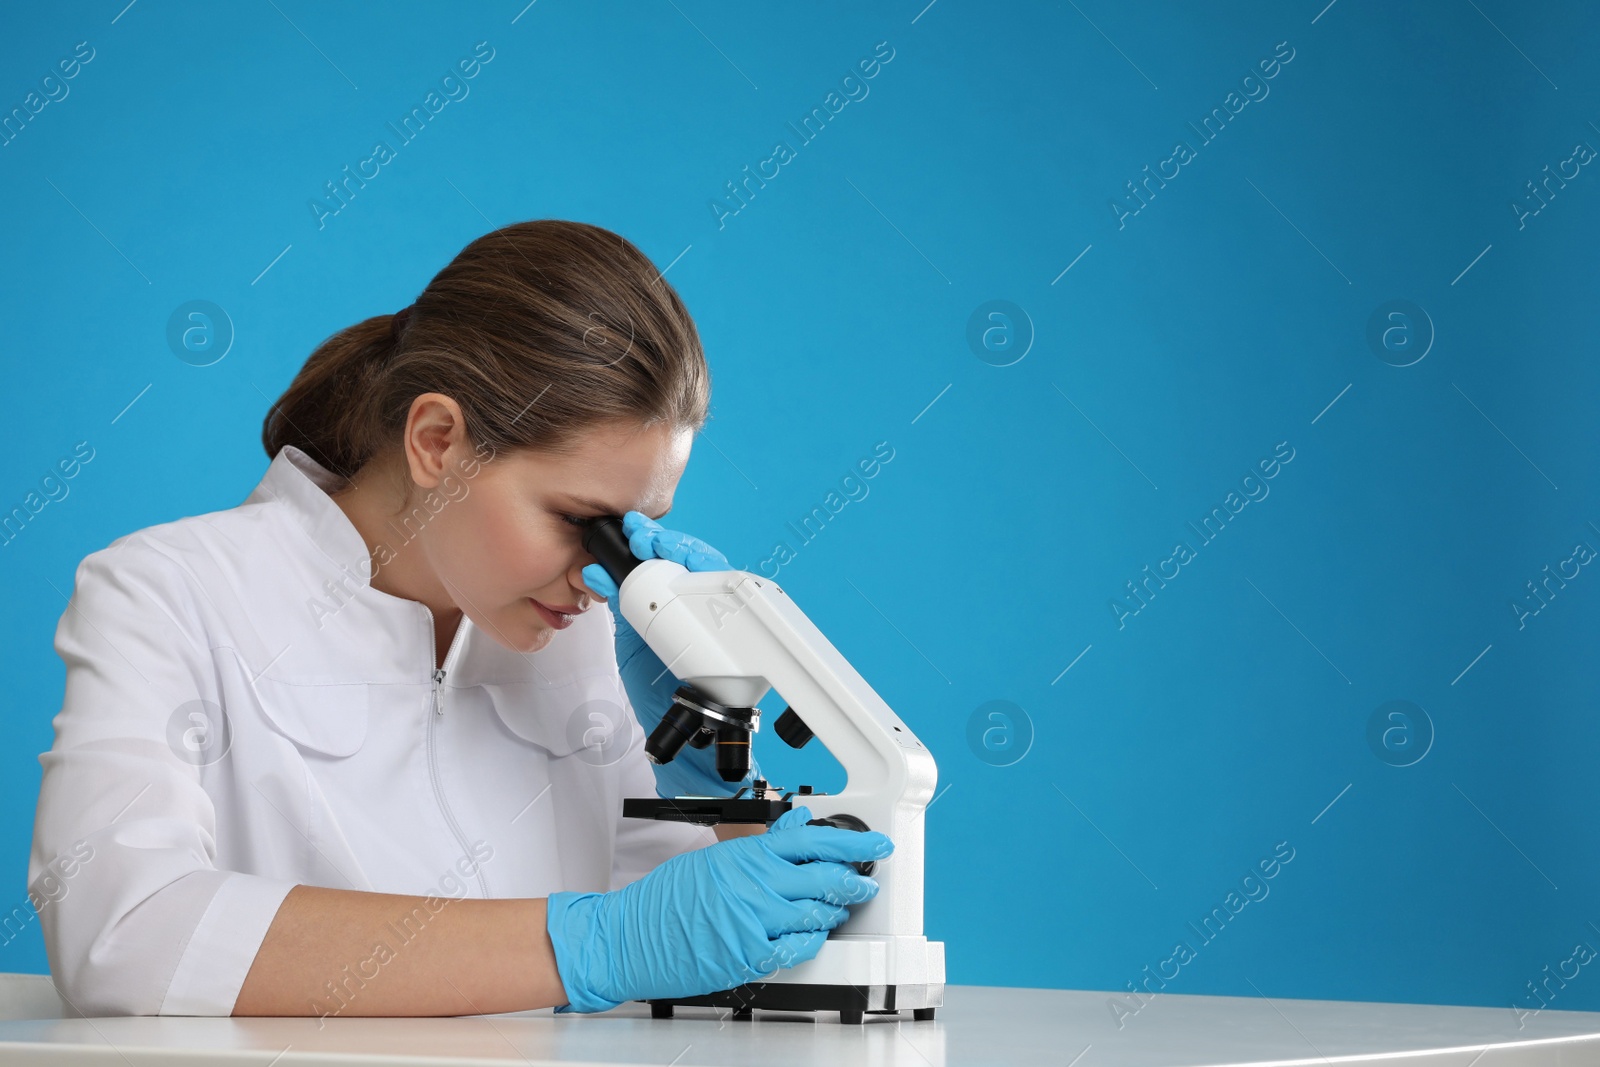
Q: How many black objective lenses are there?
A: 3